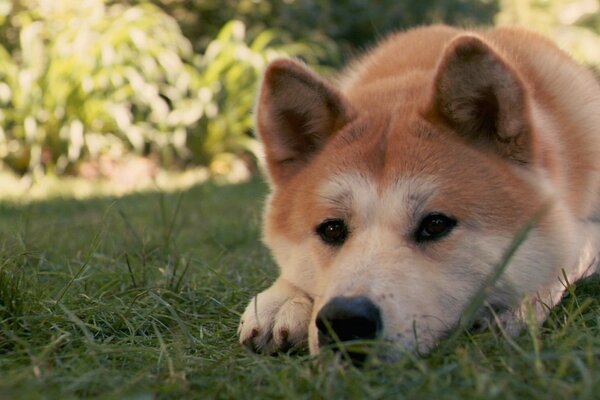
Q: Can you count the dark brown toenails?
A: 2